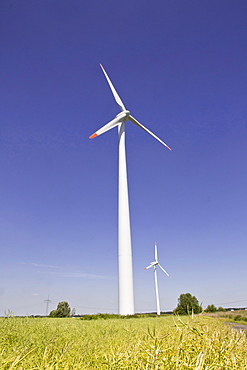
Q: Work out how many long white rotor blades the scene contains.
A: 6